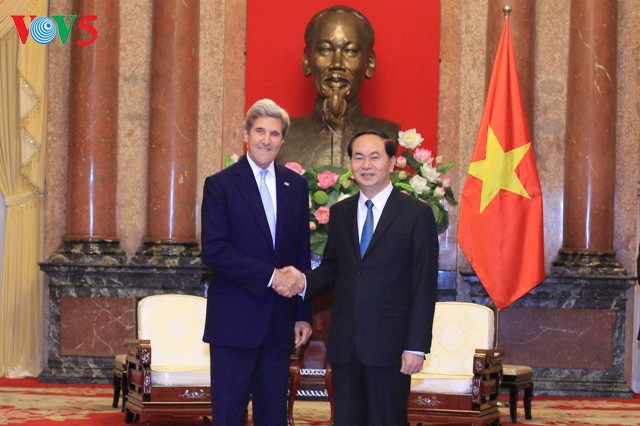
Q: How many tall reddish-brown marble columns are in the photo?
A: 4